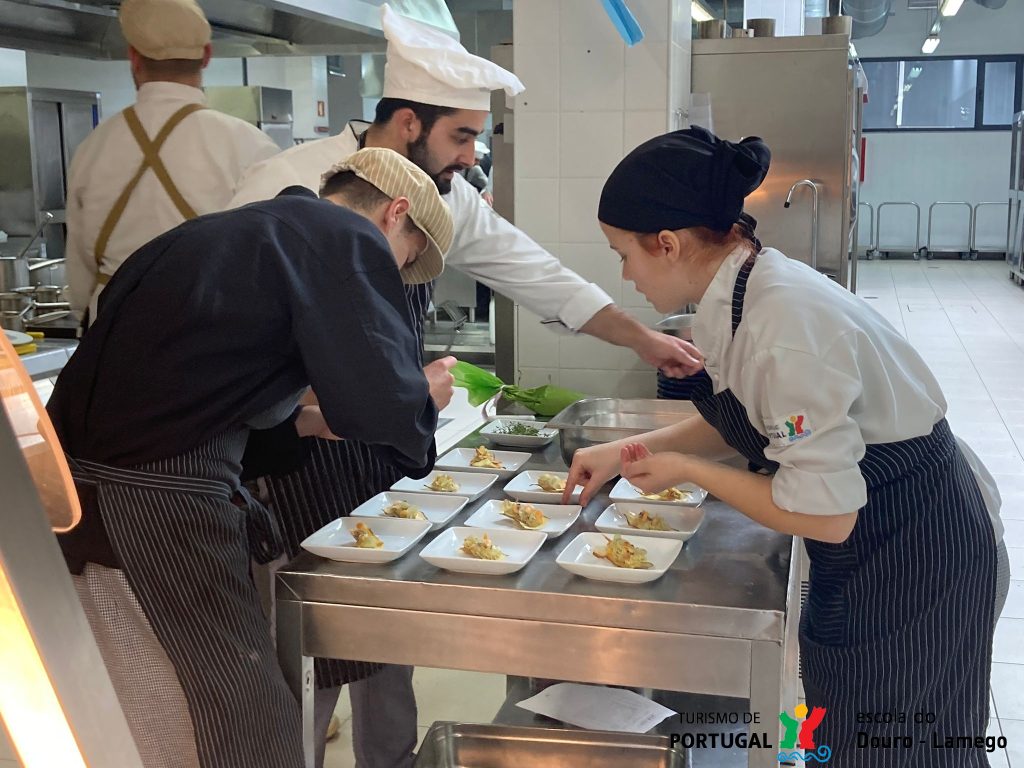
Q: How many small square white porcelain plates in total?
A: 11